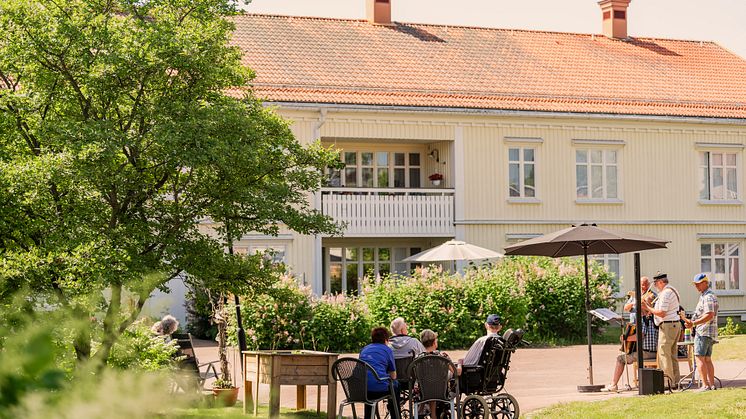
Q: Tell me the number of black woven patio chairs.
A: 2